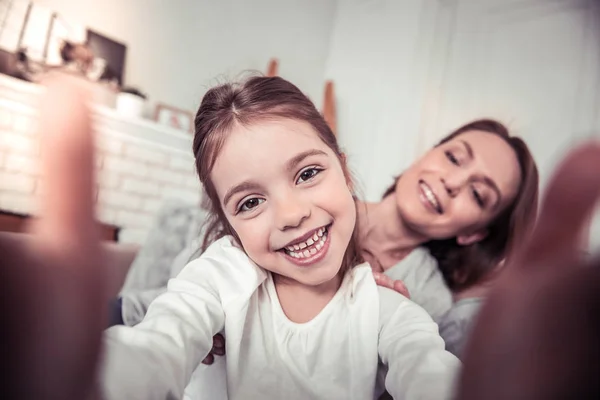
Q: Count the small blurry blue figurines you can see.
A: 0